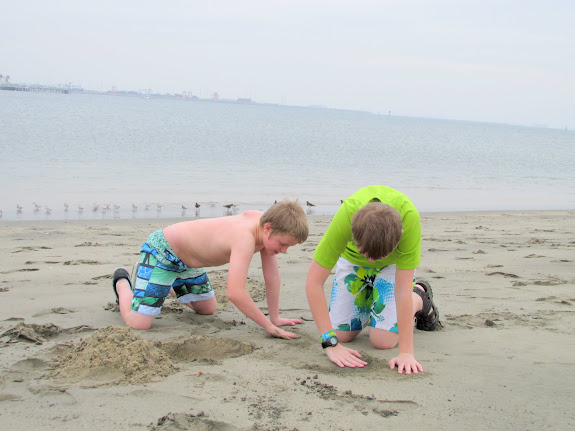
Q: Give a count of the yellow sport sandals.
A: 0